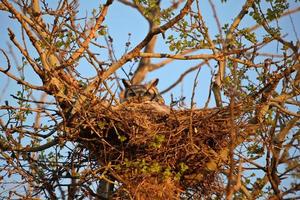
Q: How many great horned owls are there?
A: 1